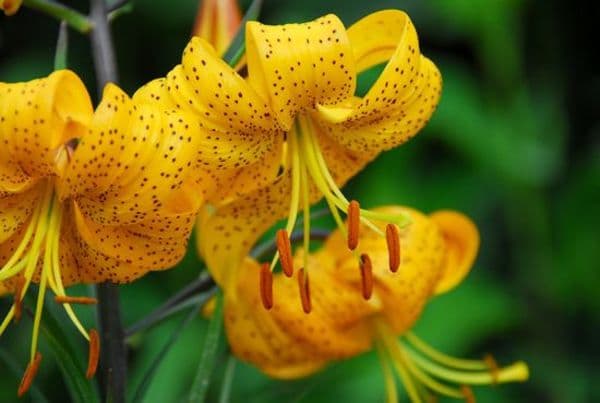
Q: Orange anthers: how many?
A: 12